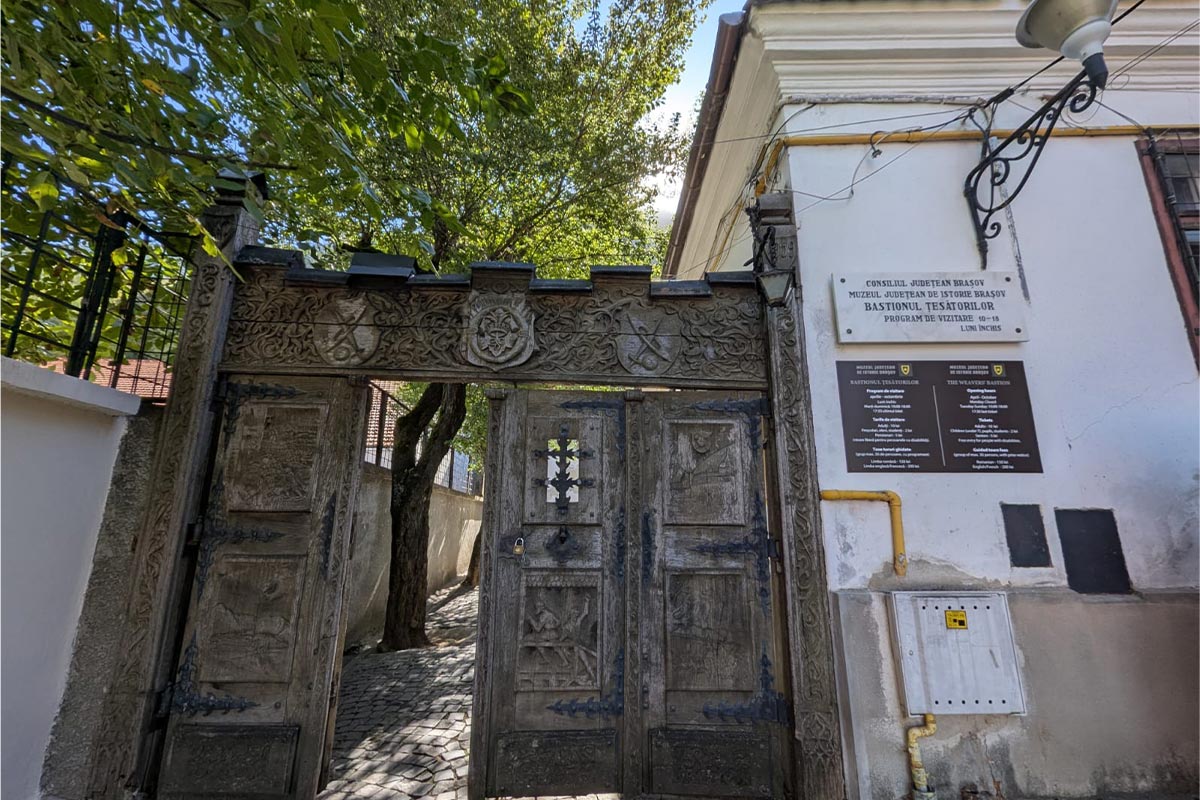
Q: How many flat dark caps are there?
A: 9